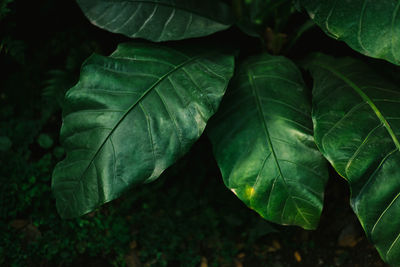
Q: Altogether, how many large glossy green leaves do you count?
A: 5